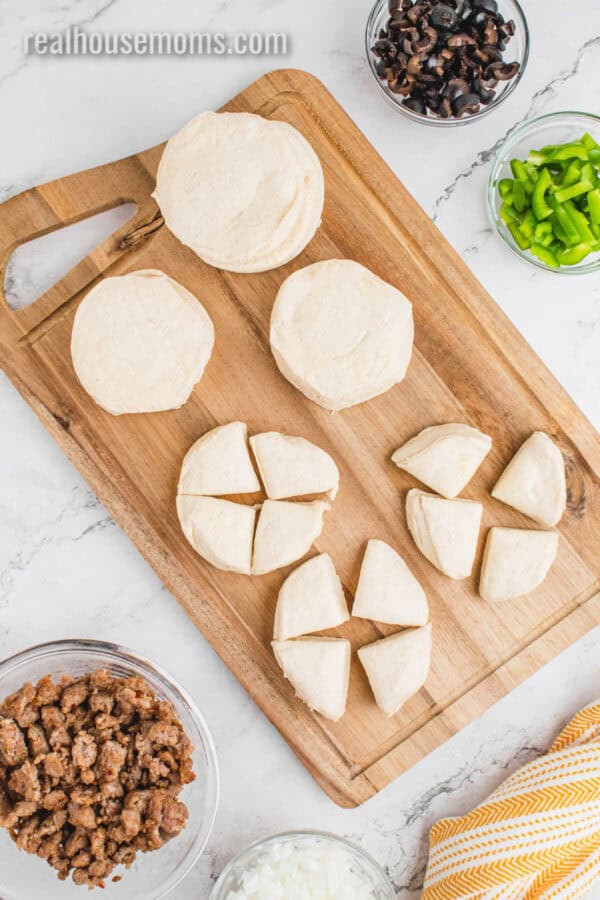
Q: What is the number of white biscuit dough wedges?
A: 12